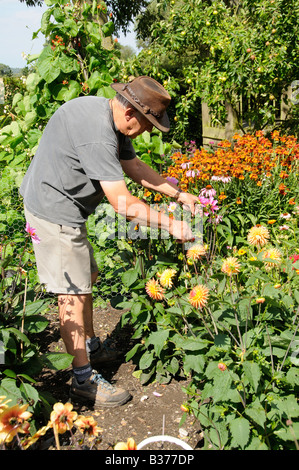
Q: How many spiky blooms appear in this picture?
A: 7